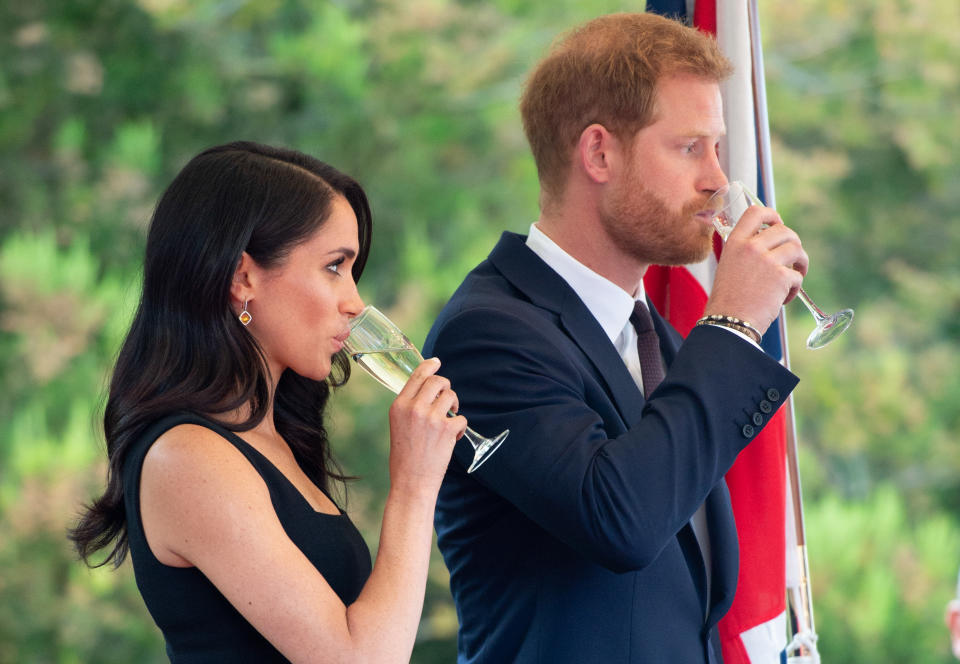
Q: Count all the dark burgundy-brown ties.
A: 1